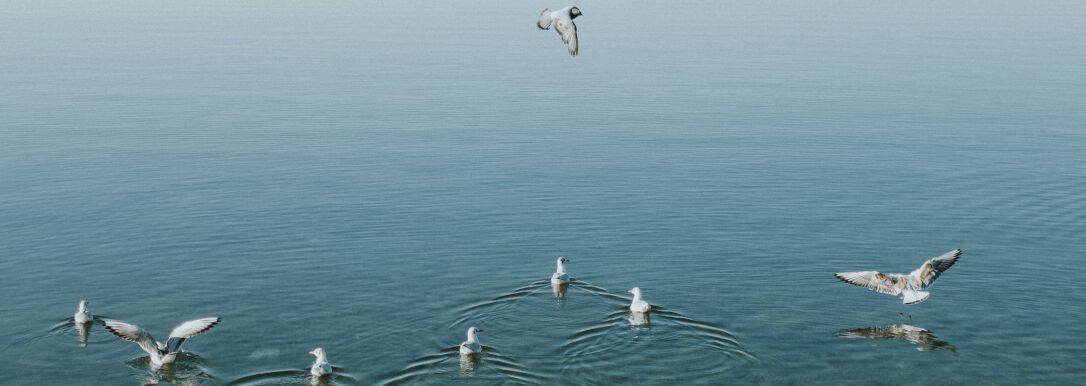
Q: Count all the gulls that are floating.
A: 5